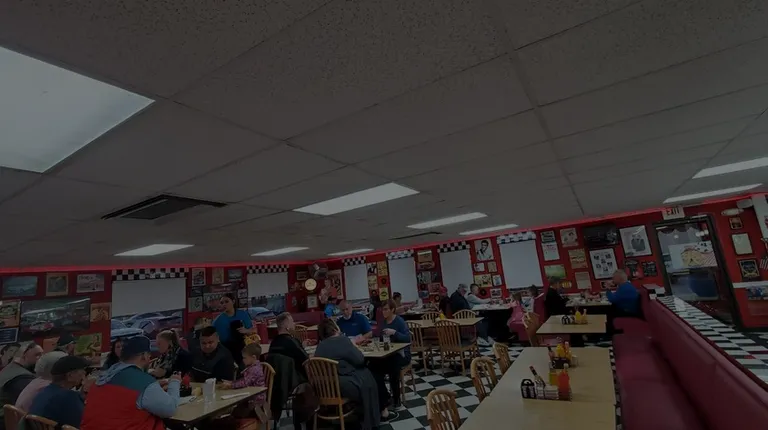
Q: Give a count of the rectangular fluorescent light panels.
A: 9